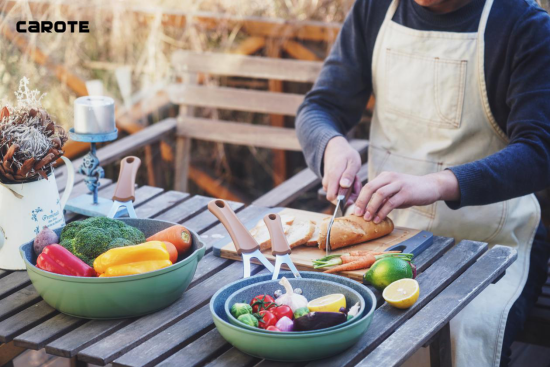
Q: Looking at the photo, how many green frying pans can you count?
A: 3